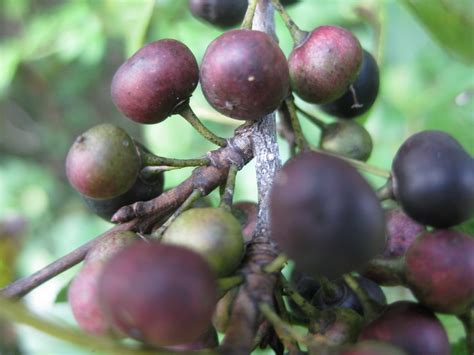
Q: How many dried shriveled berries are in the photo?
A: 0